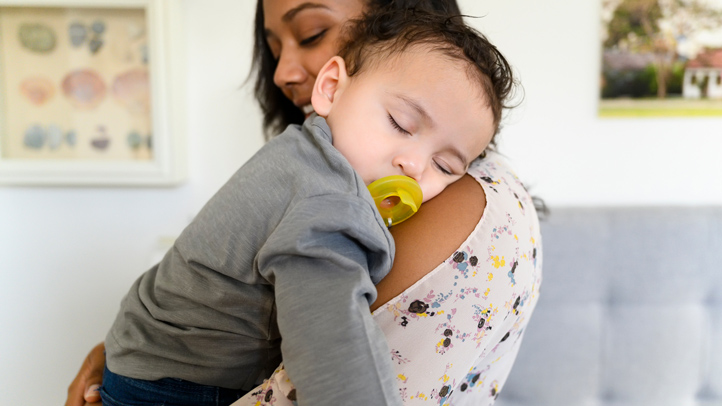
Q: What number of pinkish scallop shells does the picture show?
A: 3